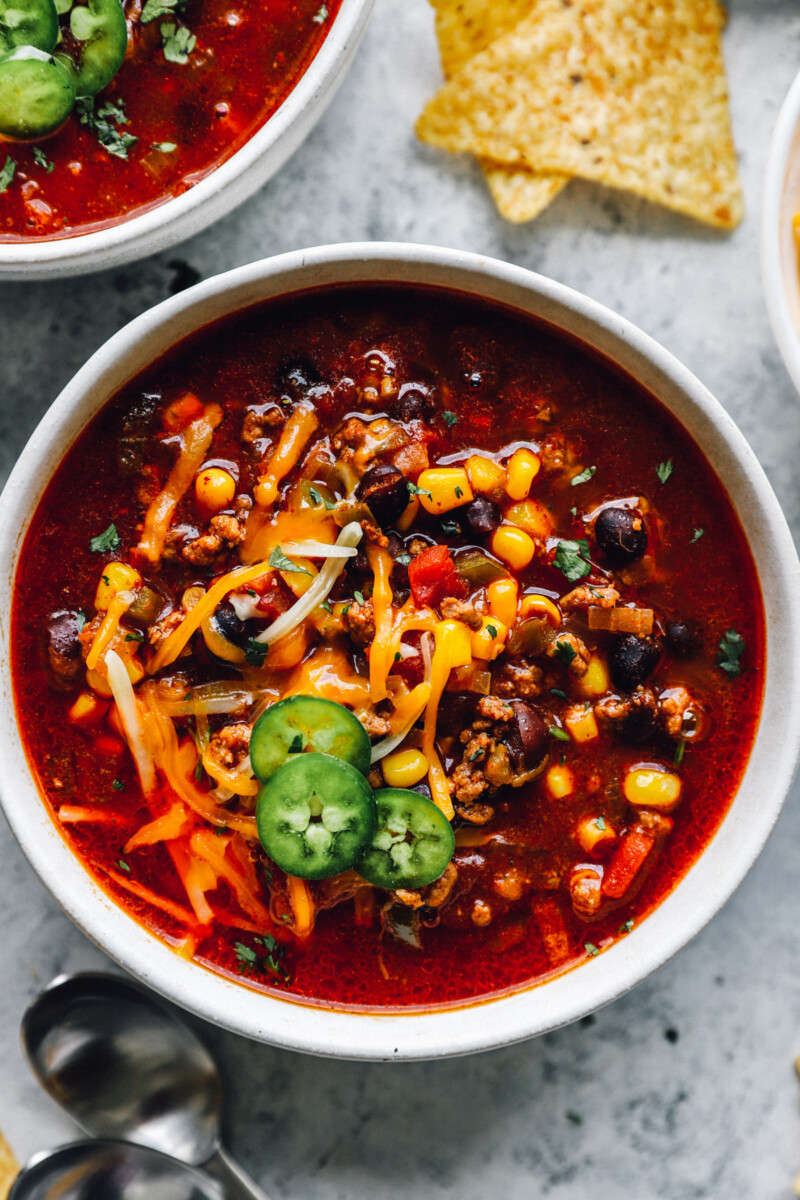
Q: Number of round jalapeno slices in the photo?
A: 6